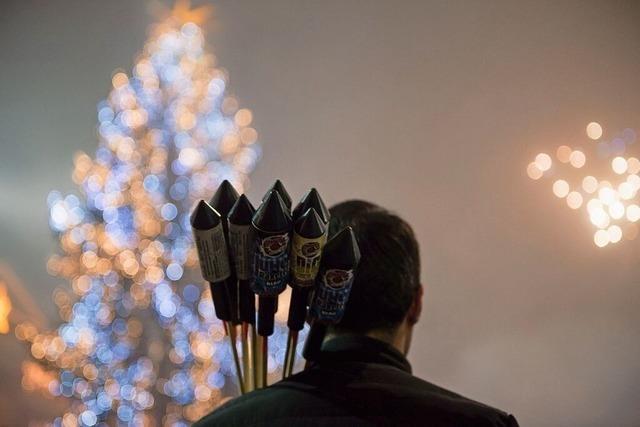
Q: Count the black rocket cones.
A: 8